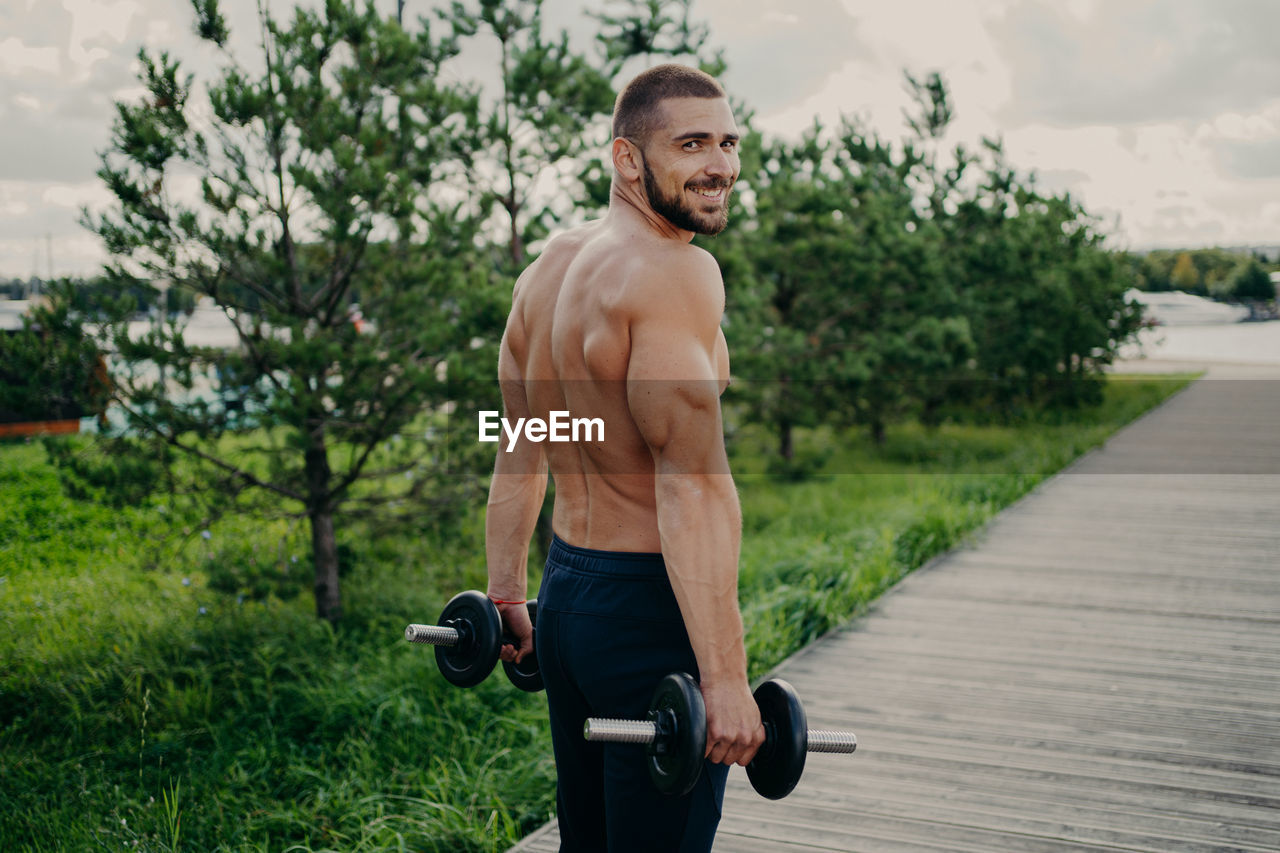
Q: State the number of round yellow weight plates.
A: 0